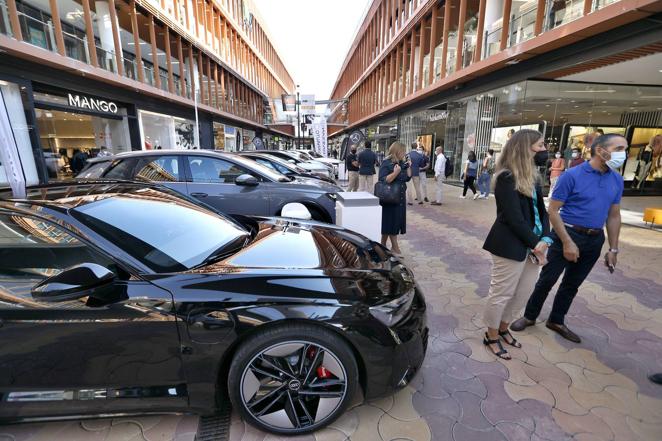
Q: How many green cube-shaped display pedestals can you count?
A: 0